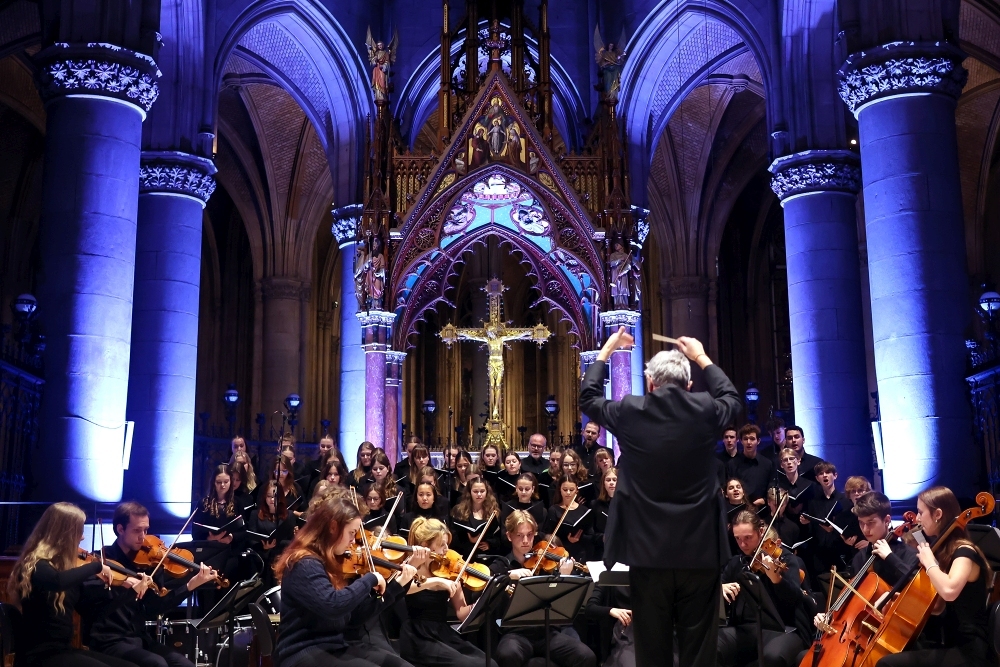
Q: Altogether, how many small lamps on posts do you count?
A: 7